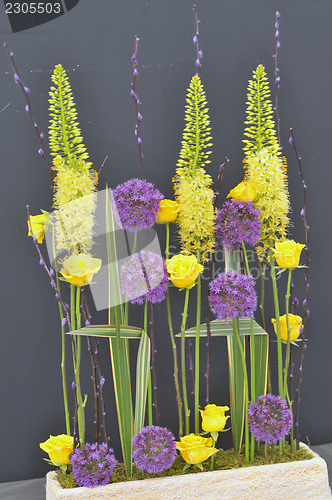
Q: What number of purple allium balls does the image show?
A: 7